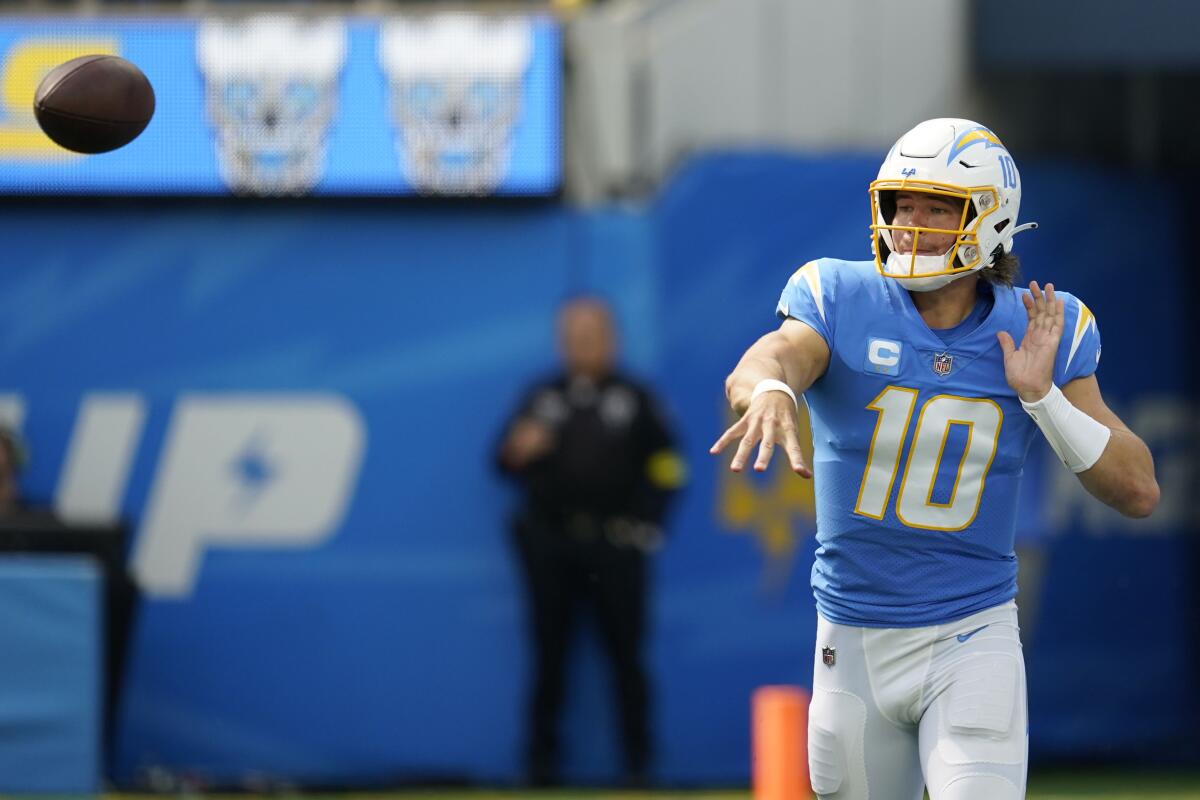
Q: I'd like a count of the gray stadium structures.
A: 1